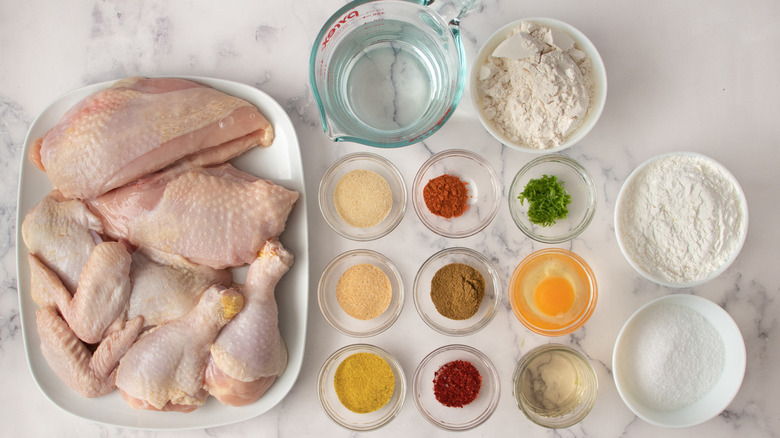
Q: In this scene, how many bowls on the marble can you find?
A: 12